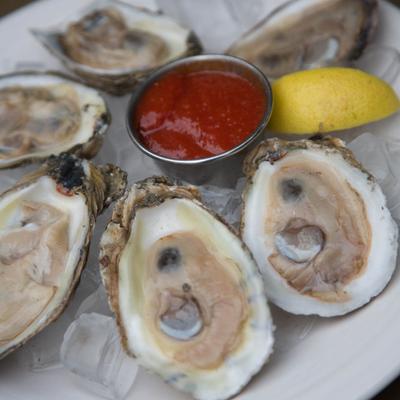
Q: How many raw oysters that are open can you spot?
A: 6